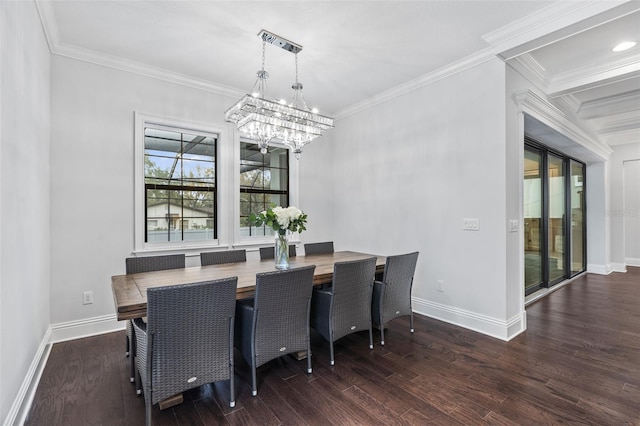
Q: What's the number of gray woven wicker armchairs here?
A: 8